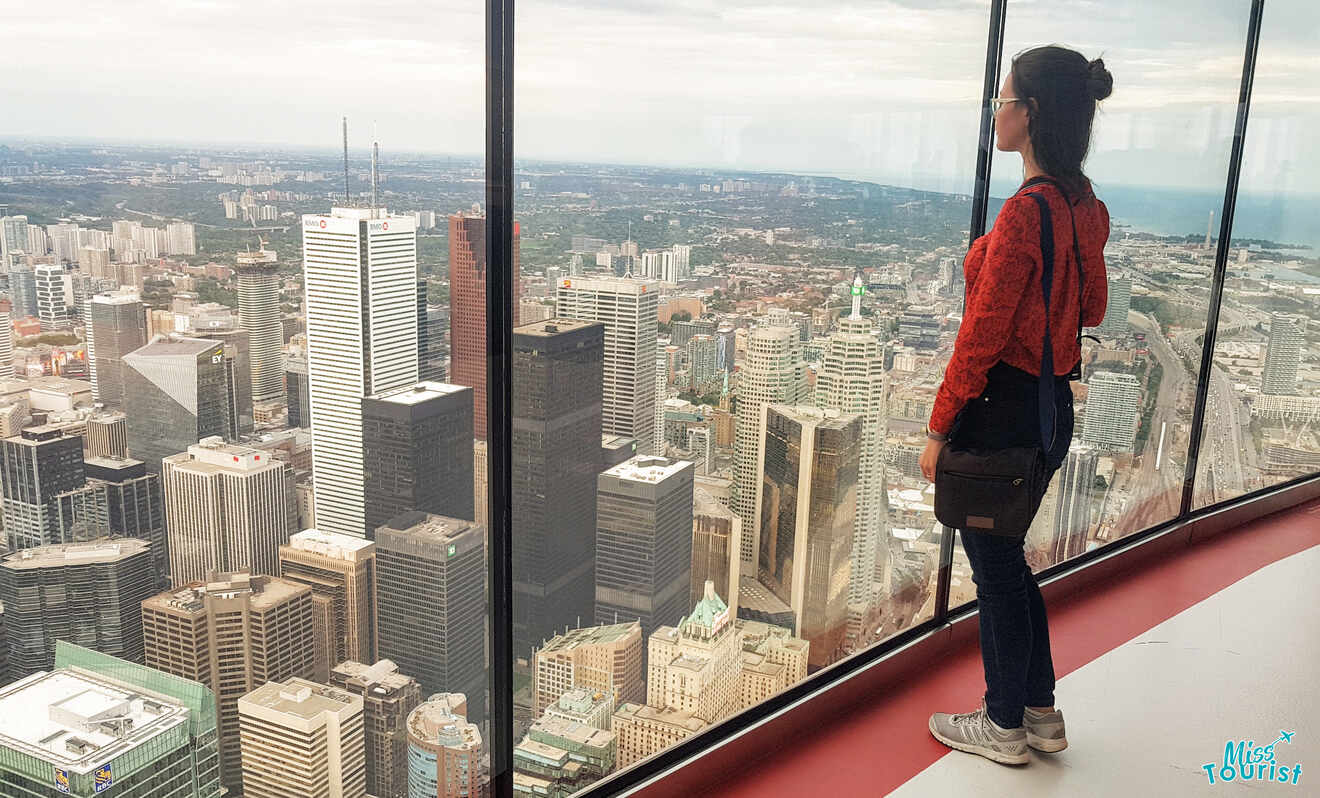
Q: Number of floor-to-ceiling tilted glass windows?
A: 4